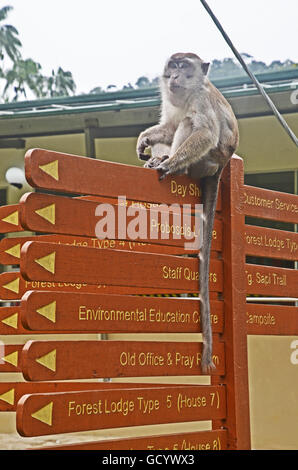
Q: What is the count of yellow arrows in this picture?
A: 12